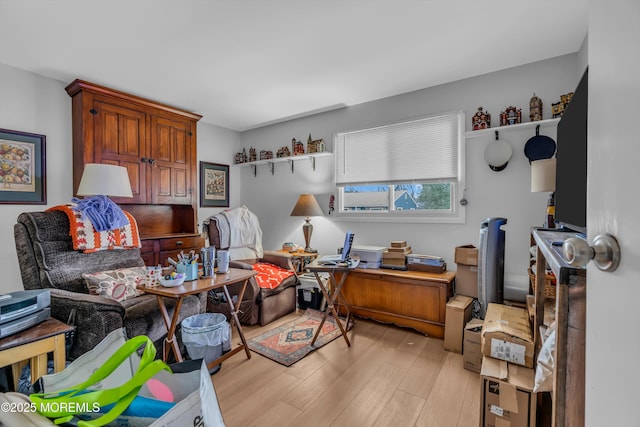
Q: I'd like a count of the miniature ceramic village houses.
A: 10